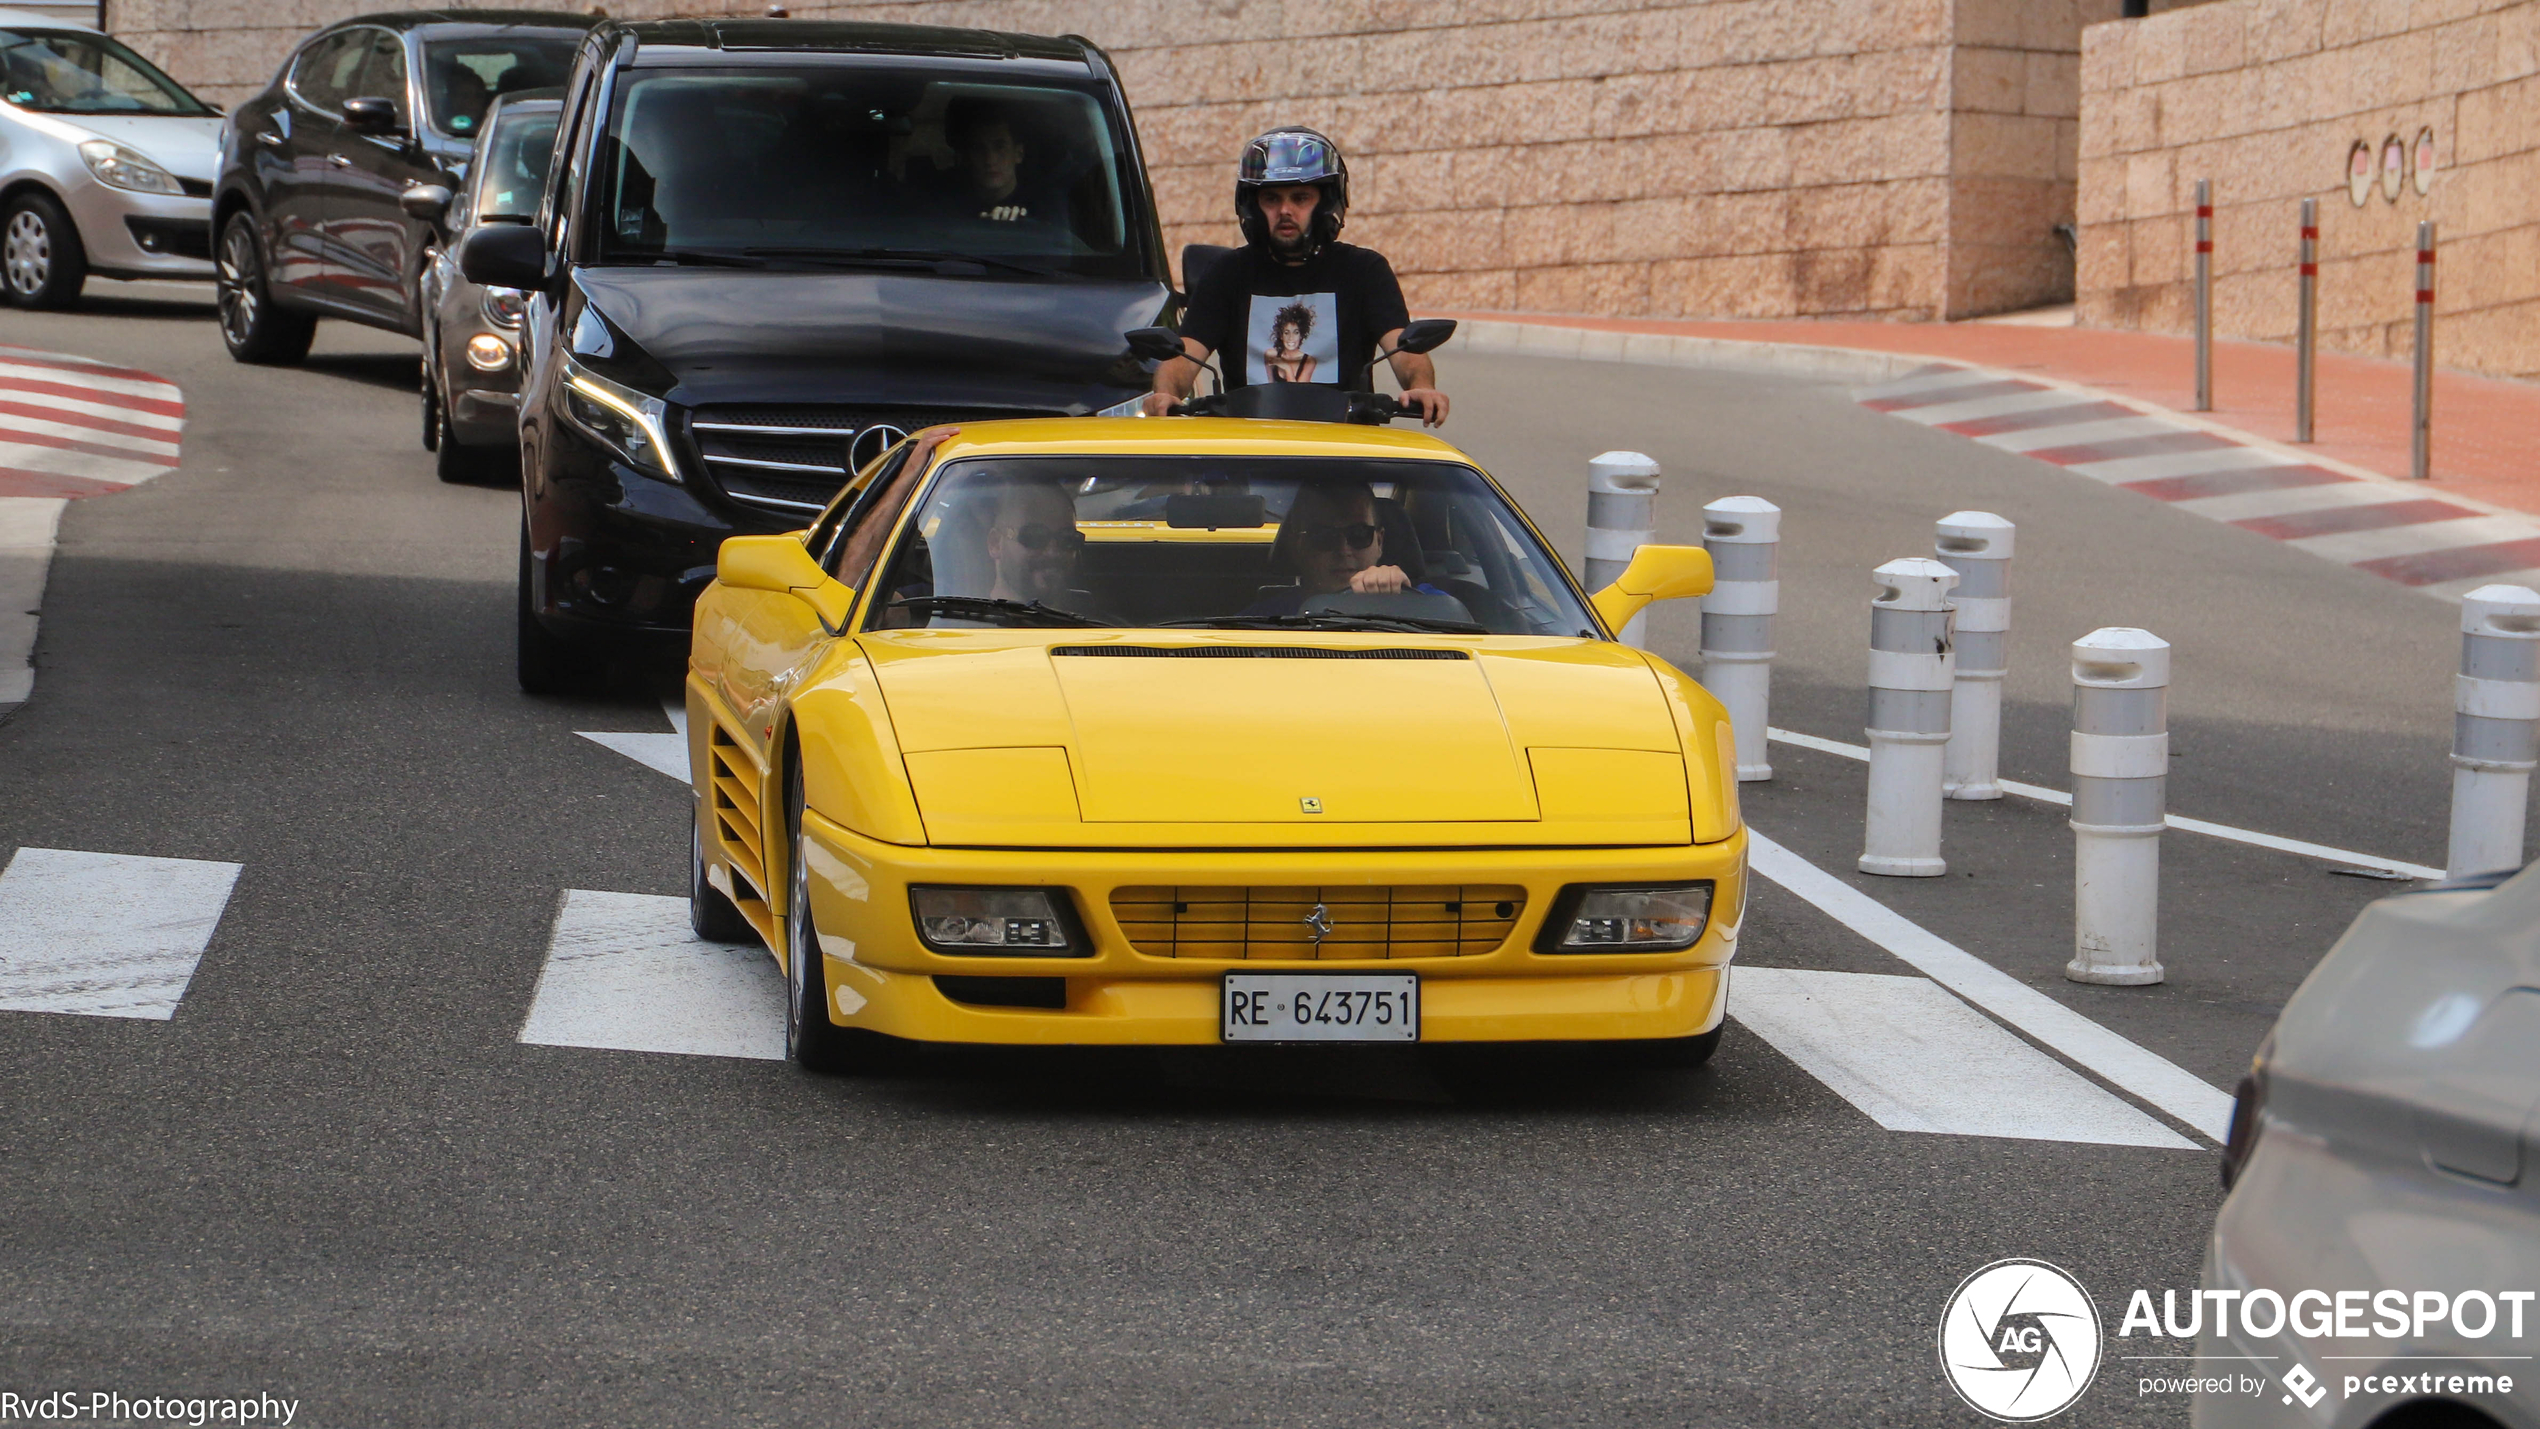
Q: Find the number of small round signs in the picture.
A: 3